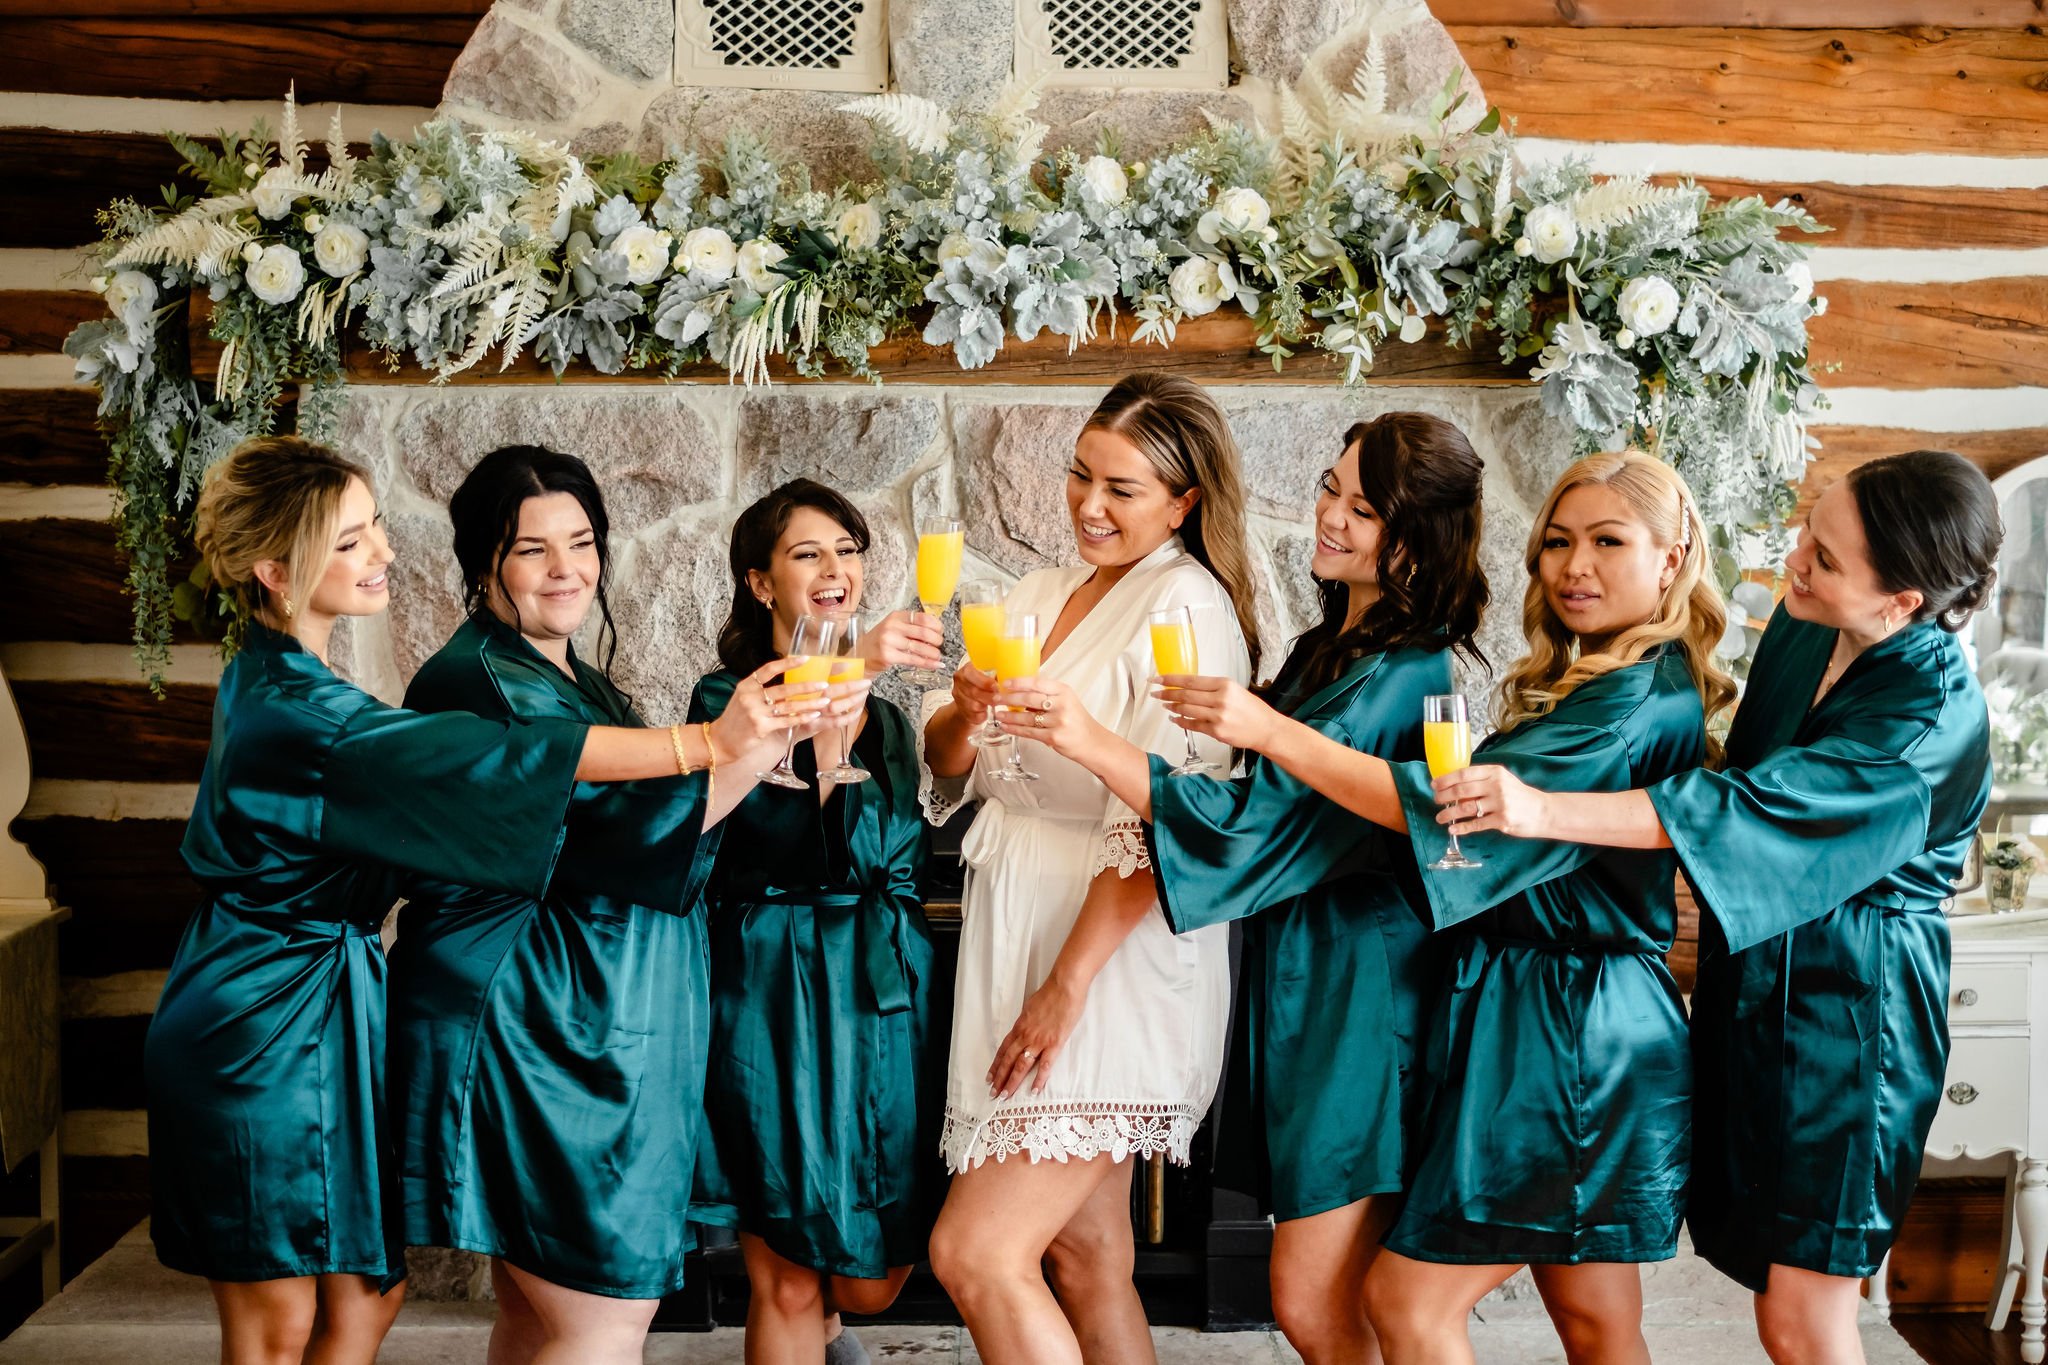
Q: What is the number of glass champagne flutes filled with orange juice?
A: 7